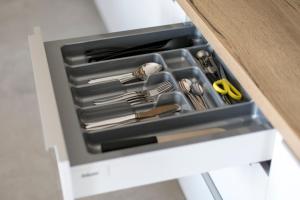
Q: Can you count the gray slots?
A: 8